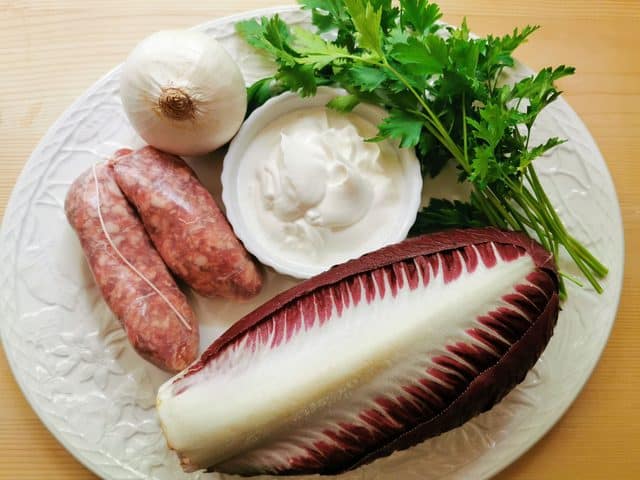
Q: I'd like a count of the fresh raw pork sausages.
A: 2